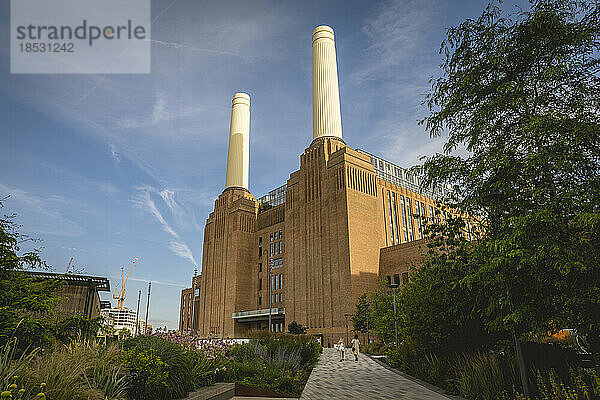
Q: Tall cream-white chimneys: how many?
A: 2